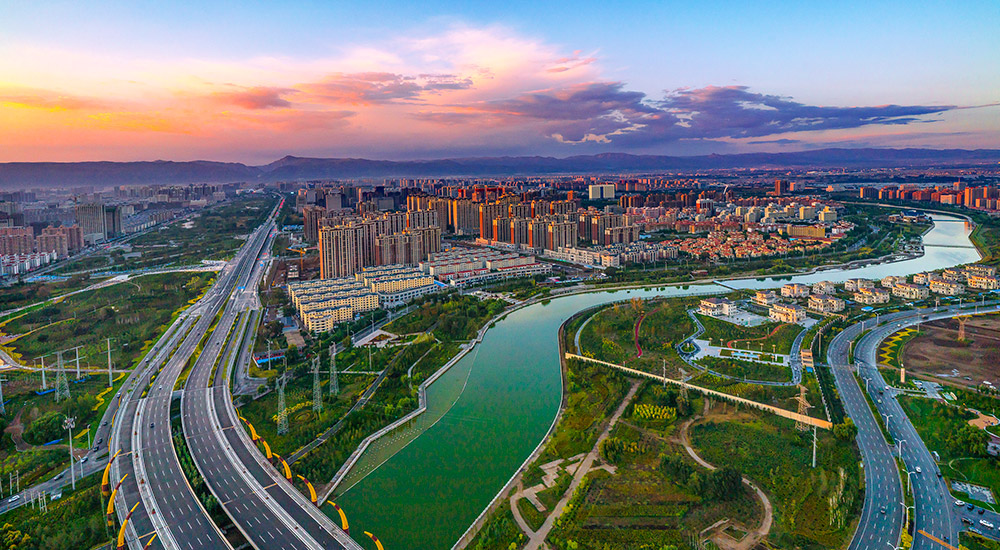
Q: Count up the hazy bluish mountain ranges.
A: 1